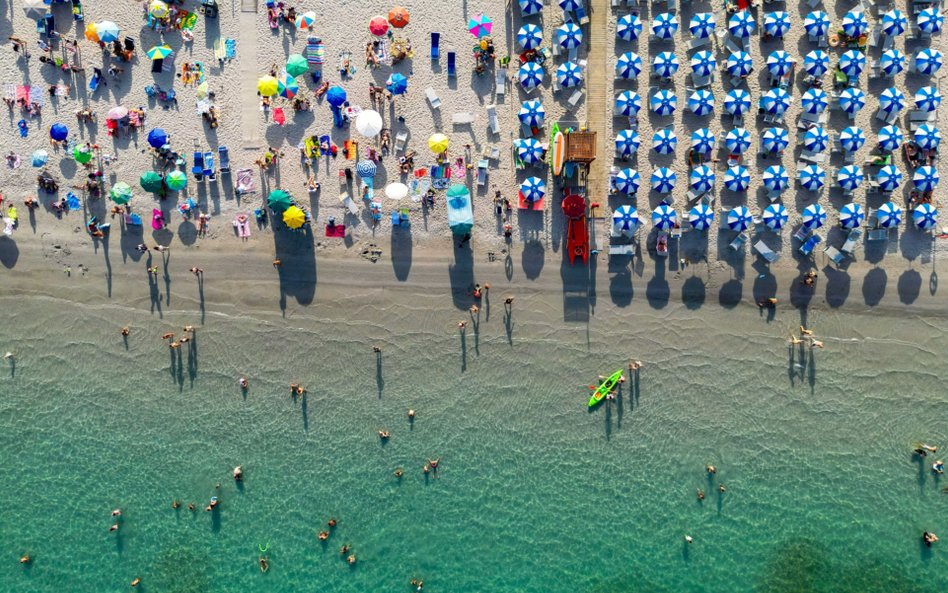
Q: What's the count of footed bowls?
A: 0